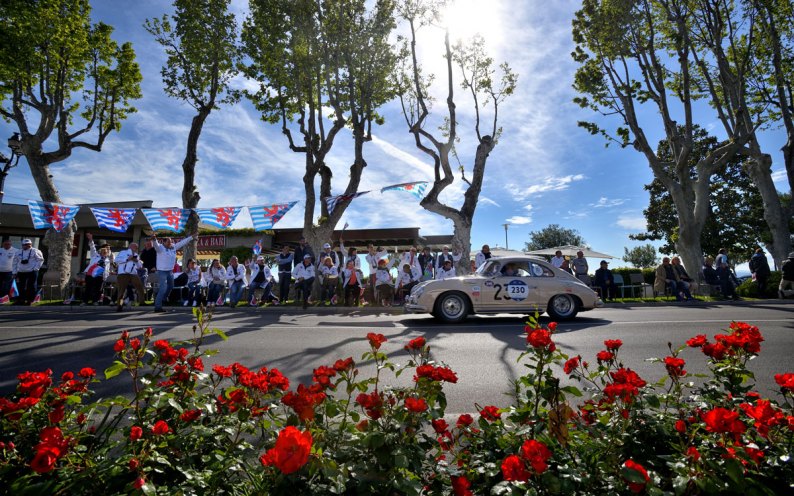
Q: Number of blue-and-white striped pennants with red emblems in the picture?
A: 7